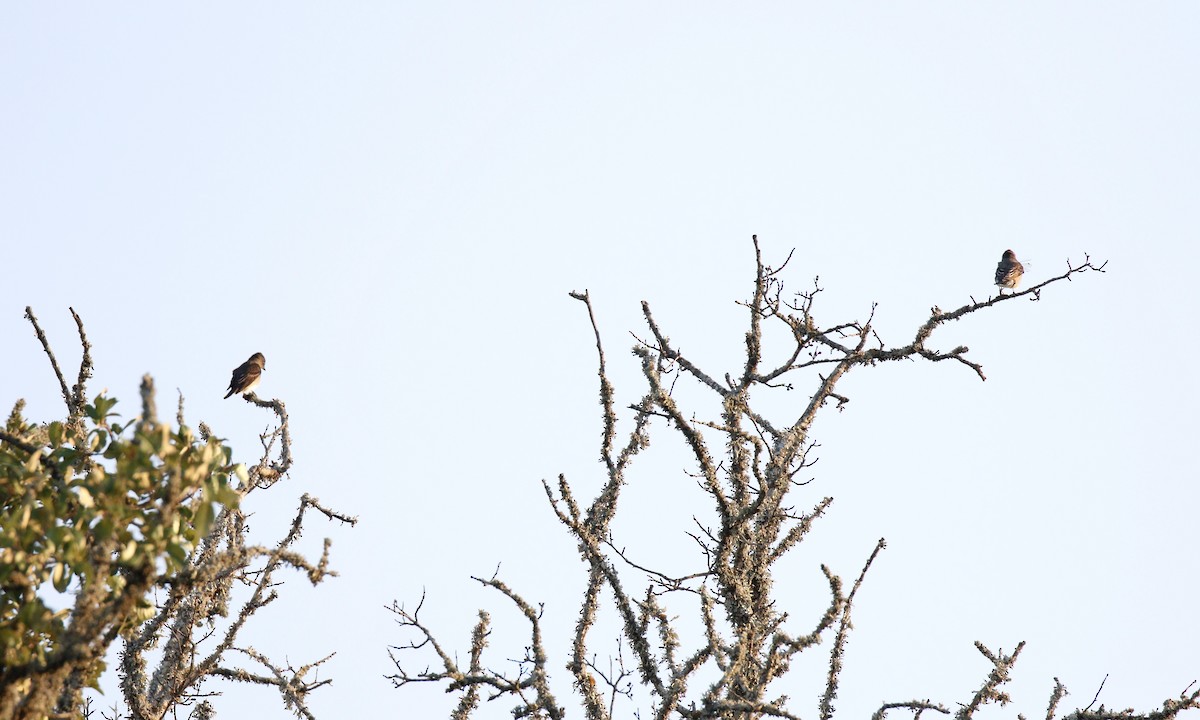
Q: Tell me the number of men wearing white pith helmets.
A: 0